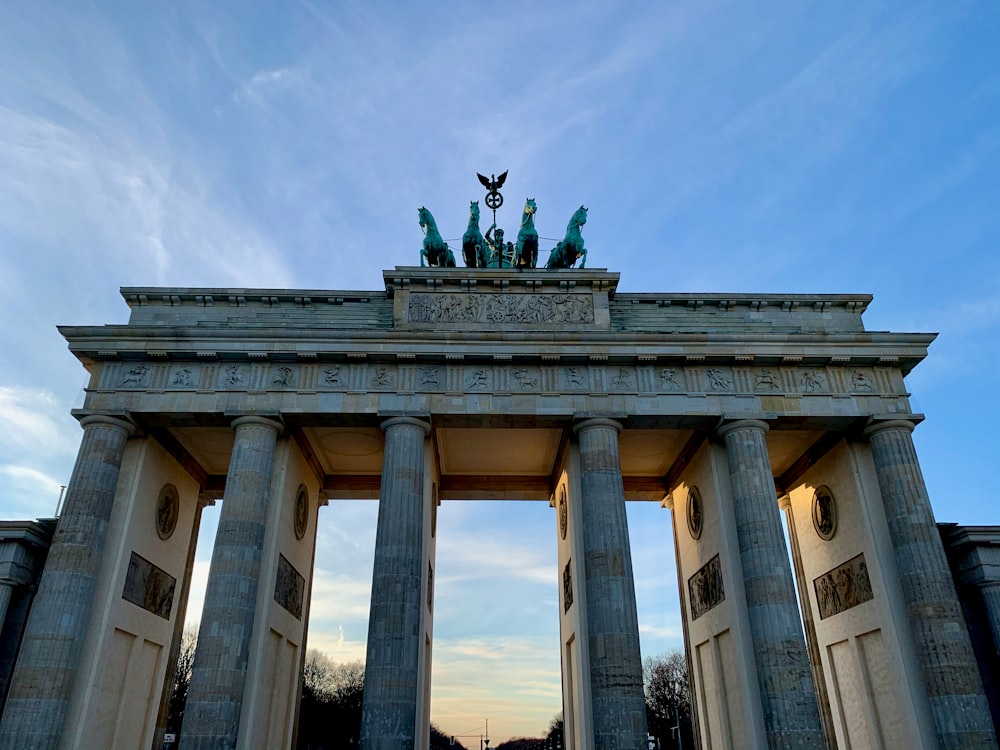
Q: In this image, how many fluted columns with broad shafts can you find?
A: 6